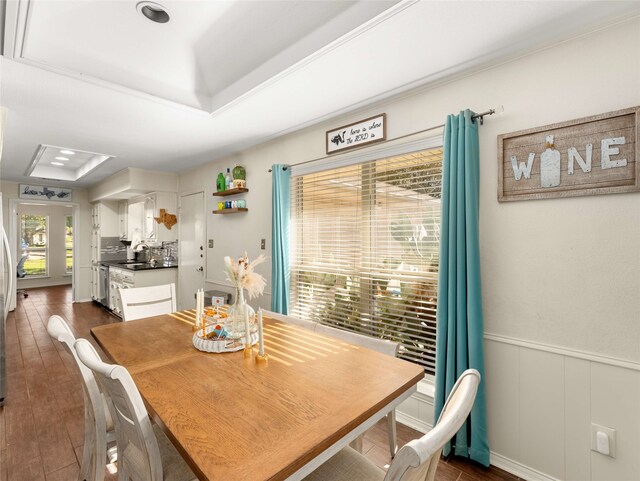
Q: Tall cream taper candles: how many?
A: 4